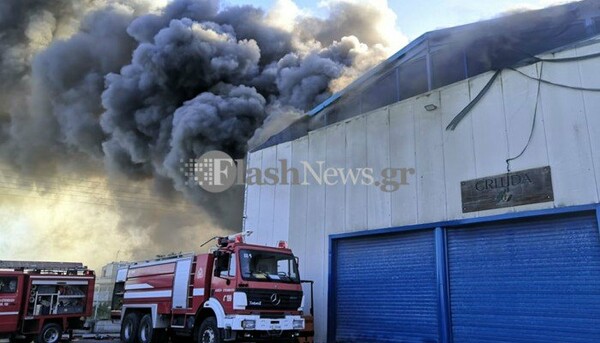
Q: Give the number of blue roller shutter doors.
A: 2